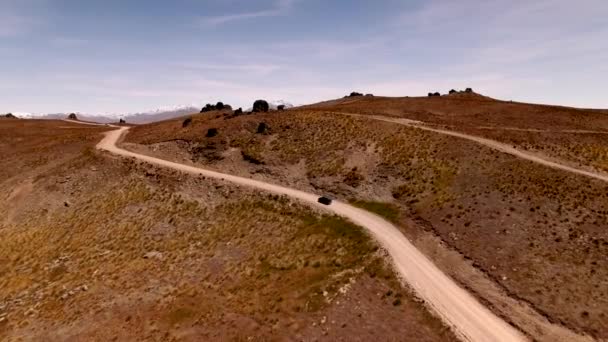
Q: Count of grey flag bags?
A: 0